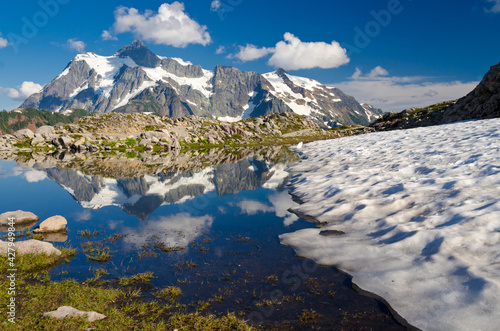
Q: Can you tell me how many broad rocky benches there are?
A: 1